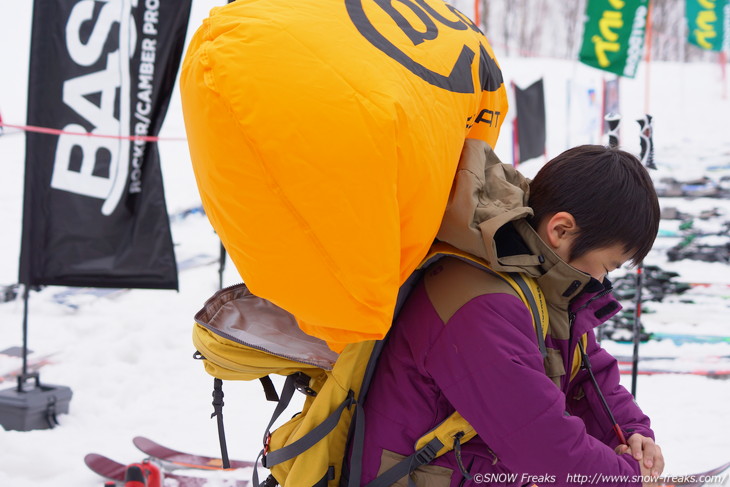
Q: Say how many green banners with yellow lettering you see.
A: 2